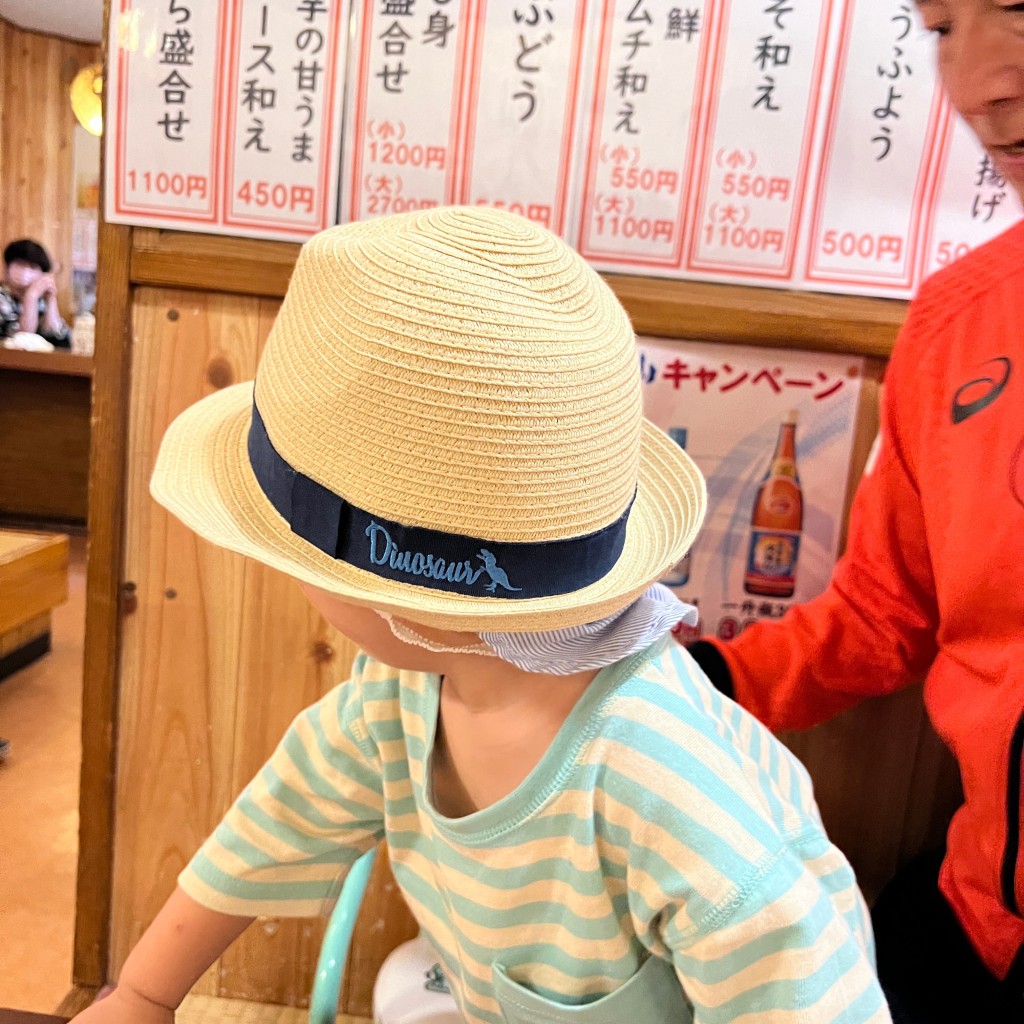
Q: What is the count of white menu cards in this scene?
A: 8